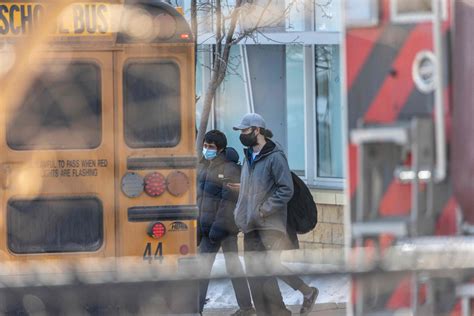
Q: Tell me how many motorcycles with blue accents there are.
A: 0